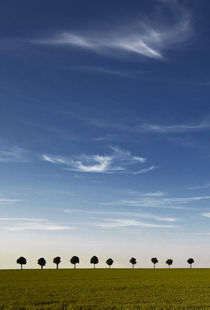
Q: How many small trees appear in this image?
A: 10